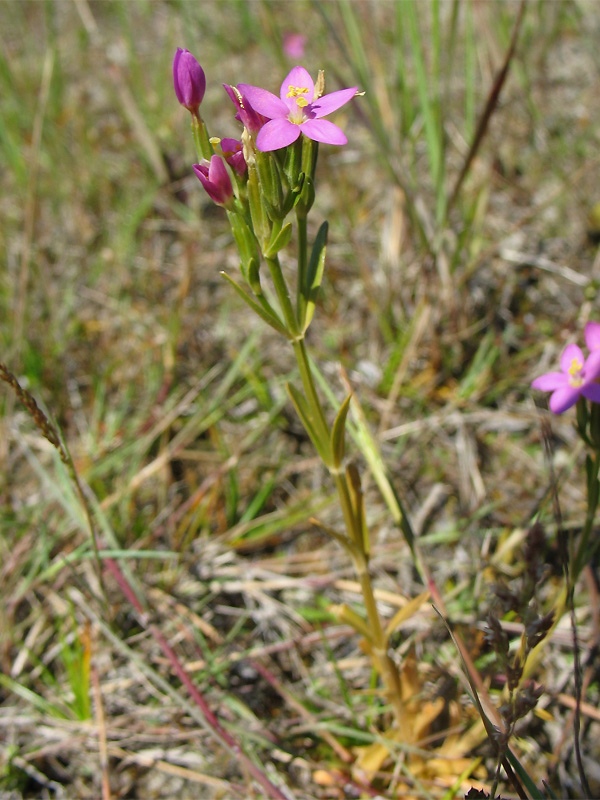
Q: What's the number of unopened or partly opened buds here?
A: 4